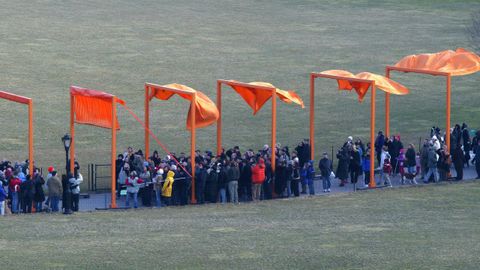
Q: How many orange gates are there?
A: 6